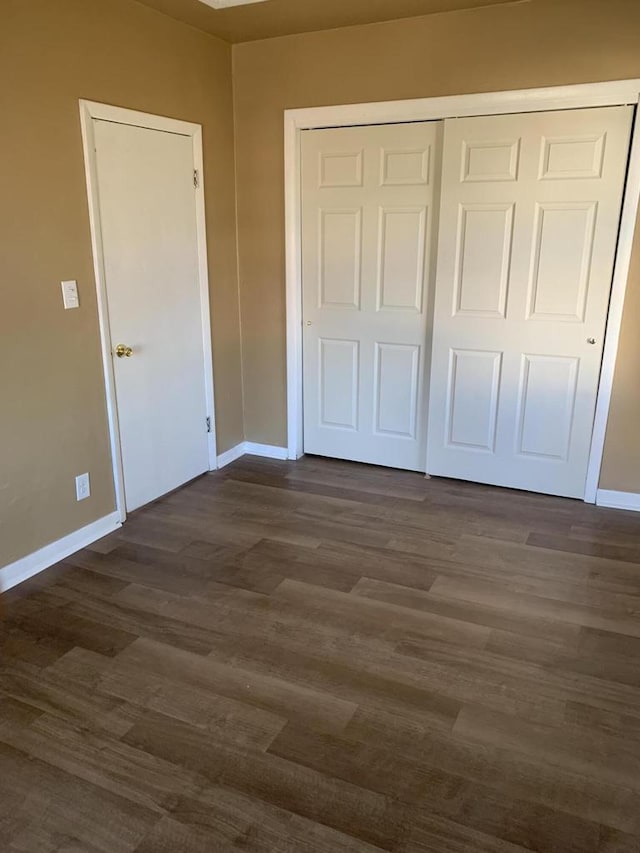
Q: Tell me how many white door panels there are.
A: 12